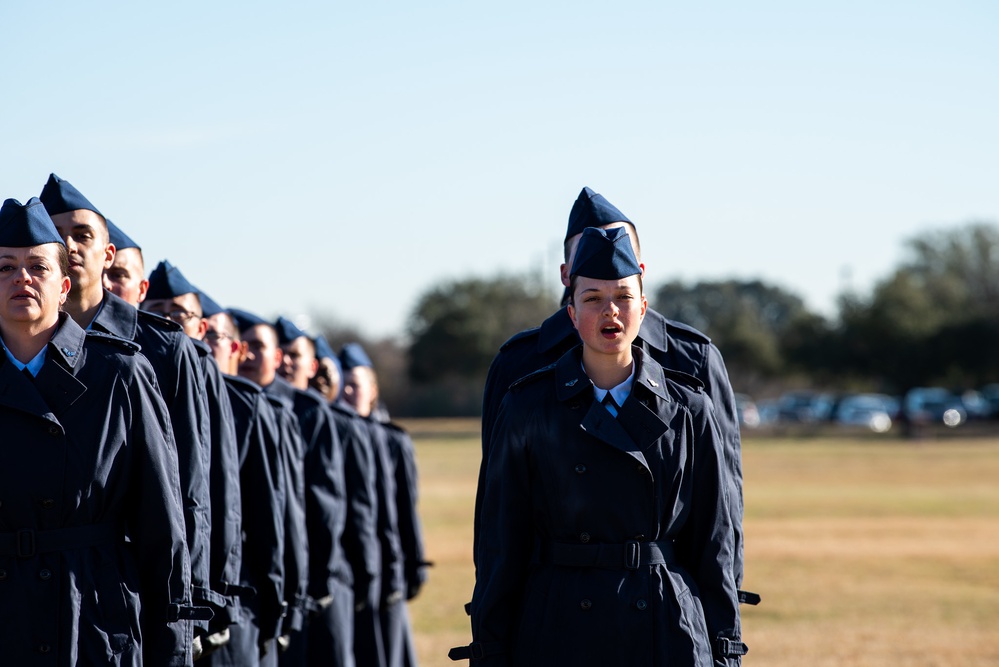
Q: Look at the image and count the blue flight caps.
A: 11